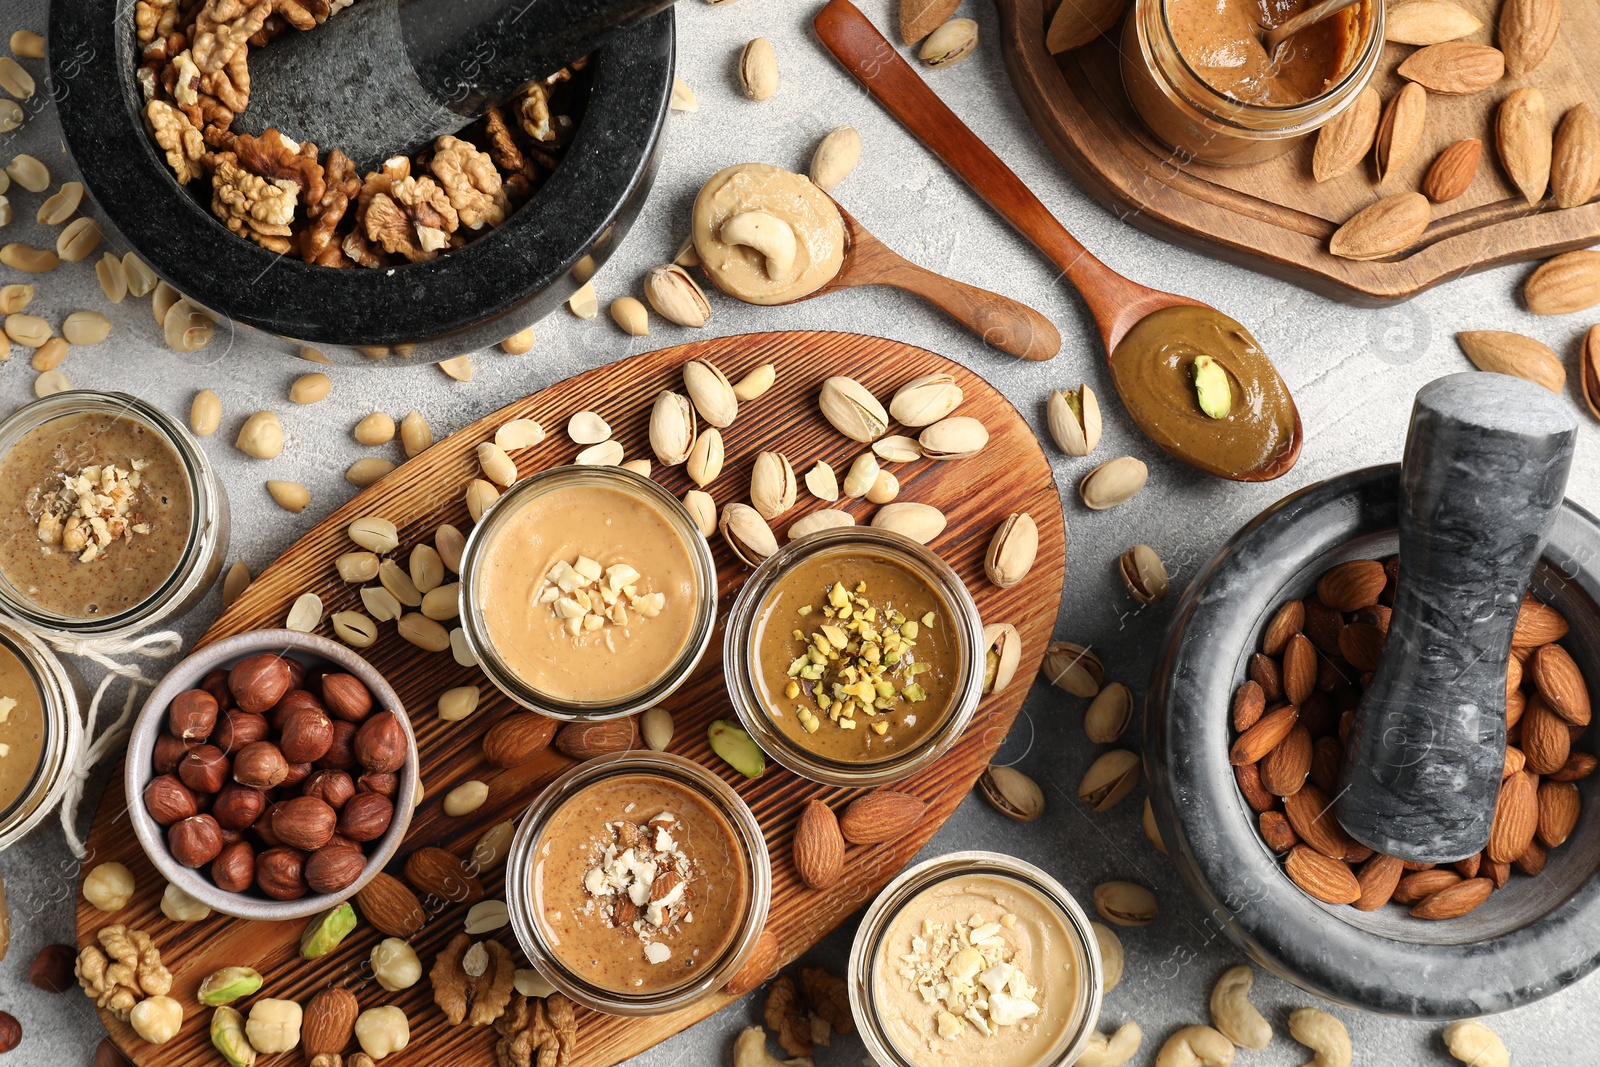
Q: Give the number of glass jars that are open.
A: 7